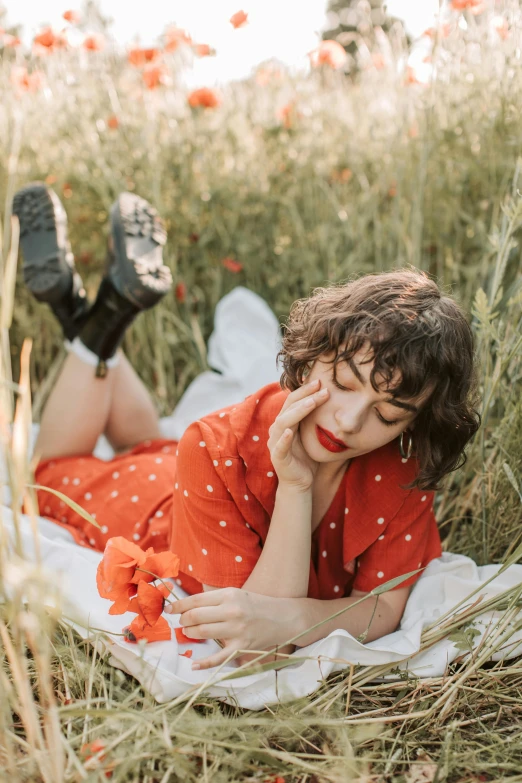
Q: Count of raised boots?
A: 2